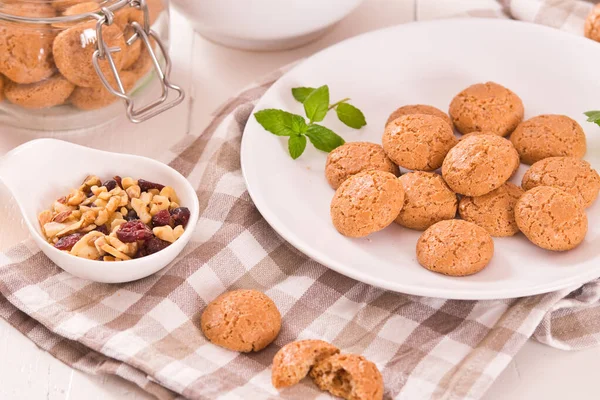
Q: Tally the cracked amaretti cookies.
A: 1